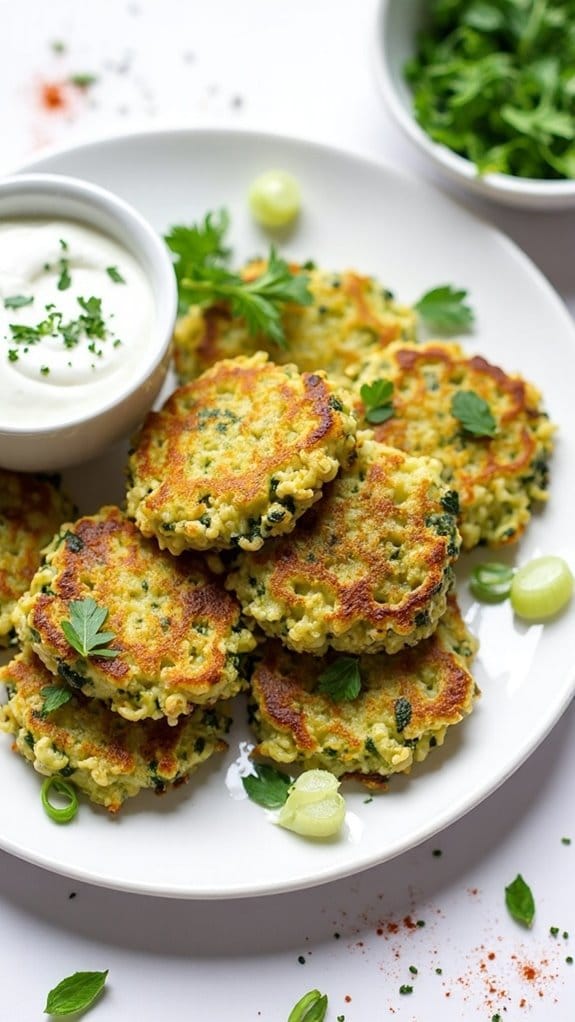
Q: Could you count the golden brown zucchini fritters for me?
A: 8